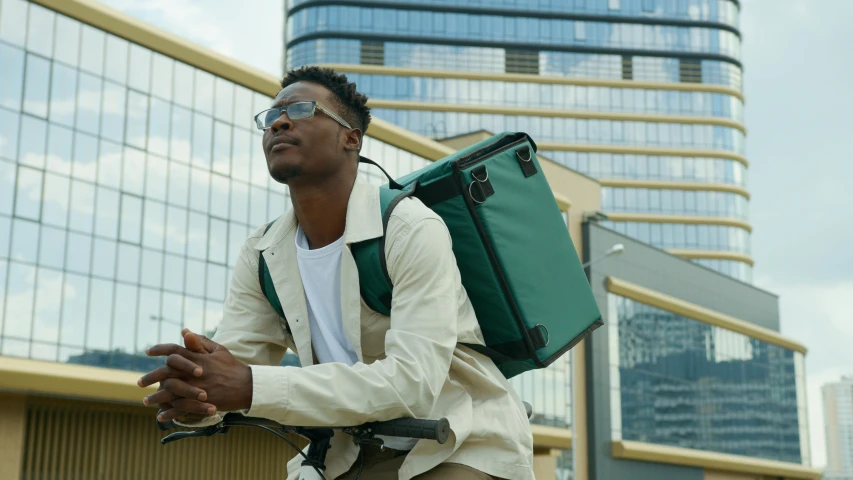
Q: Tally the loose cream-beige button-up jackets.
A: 1